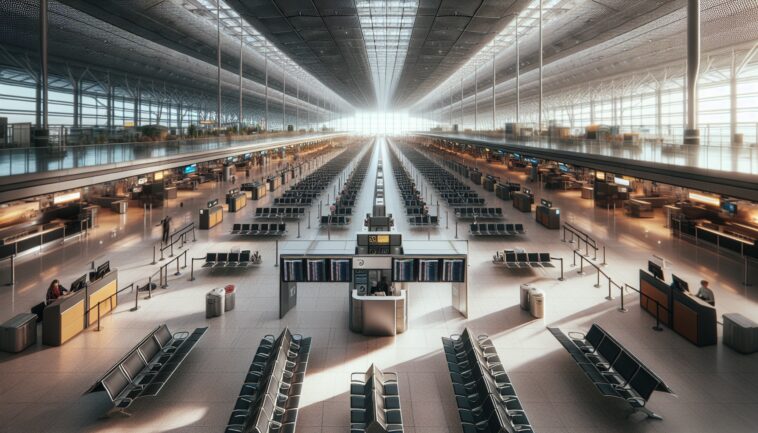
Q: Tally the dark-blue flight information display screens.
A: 6